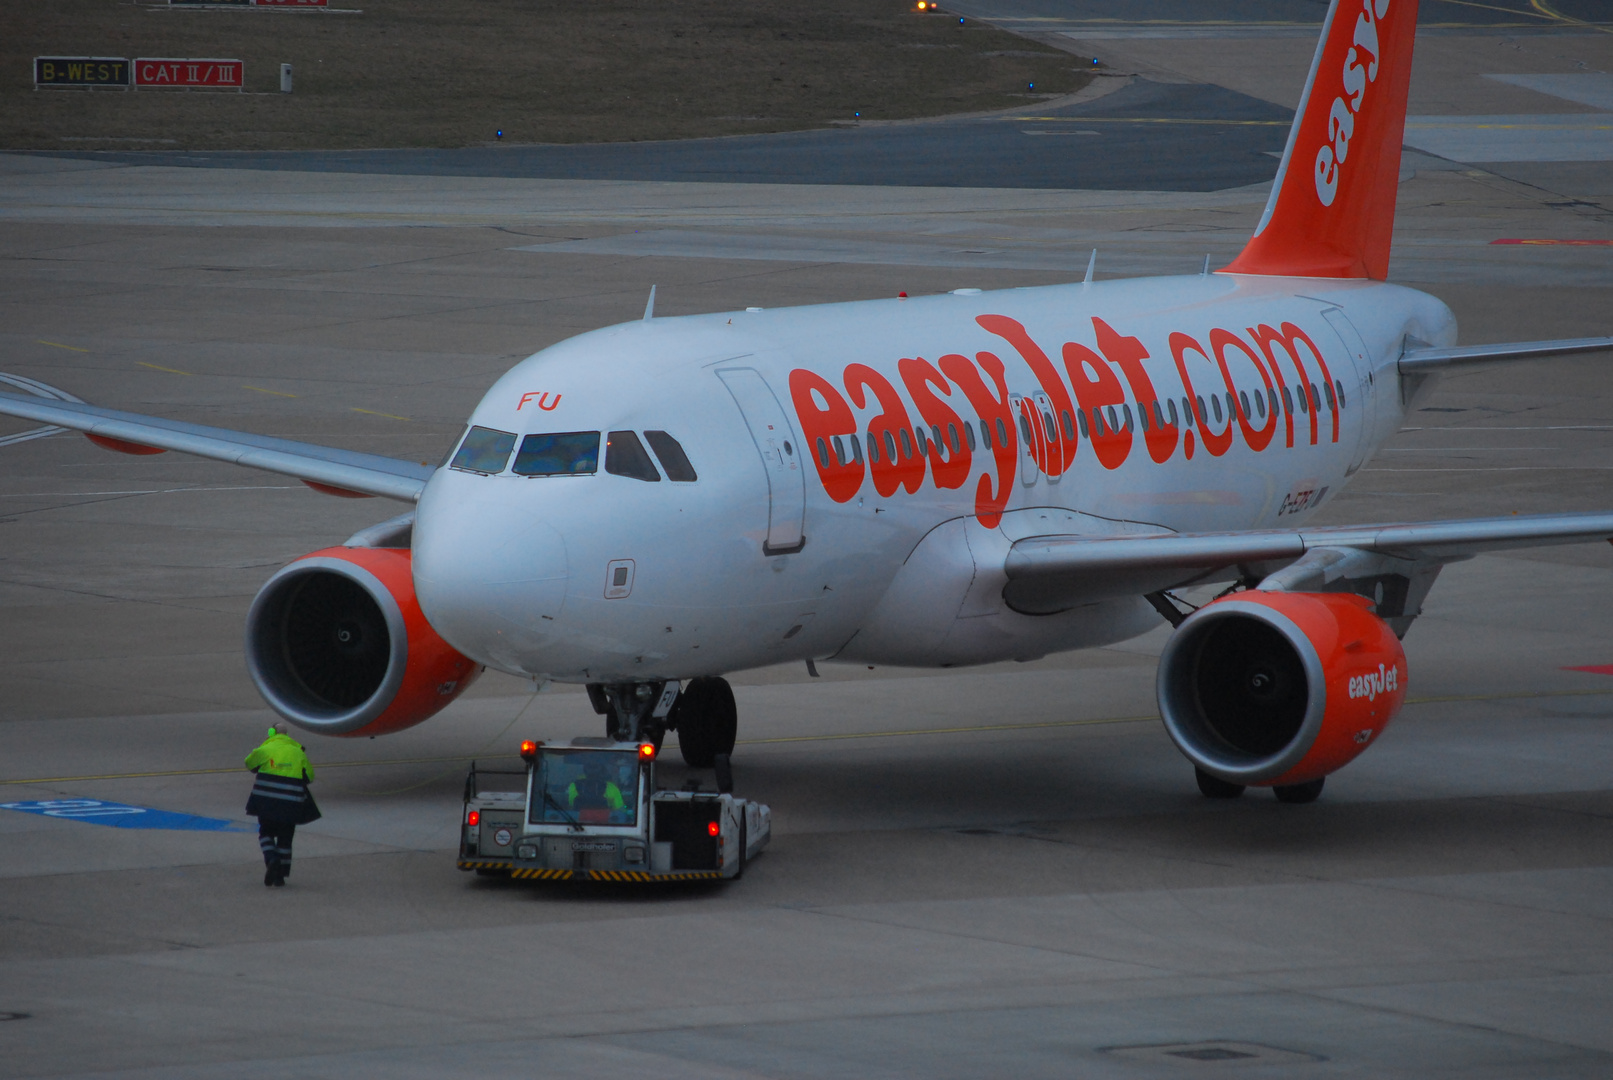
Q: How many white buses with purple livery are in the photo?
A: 0